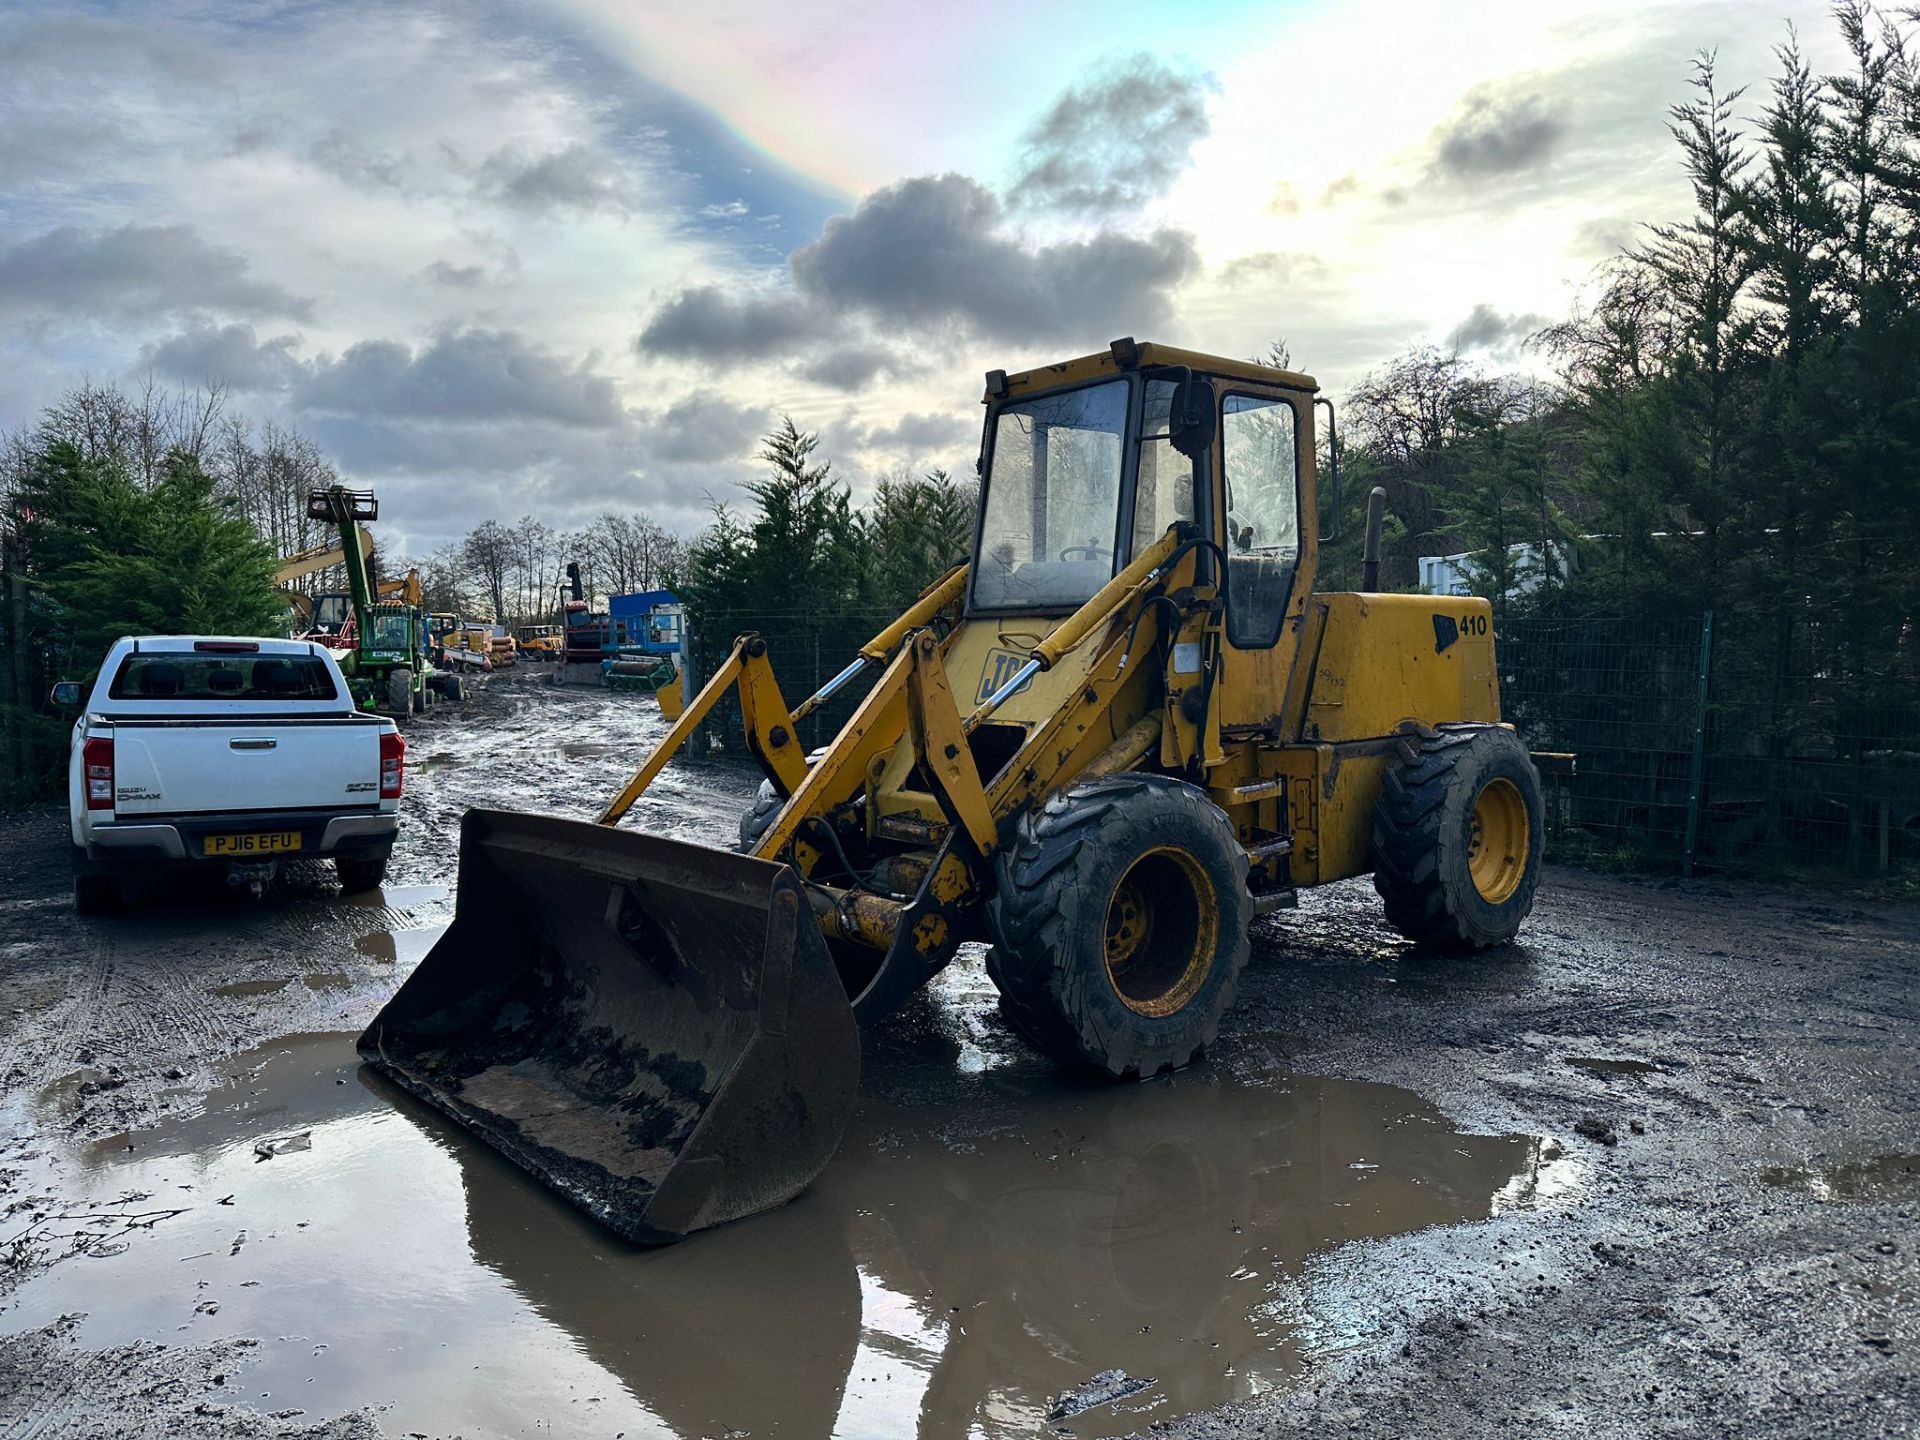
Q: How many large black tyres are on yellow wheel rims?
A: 2